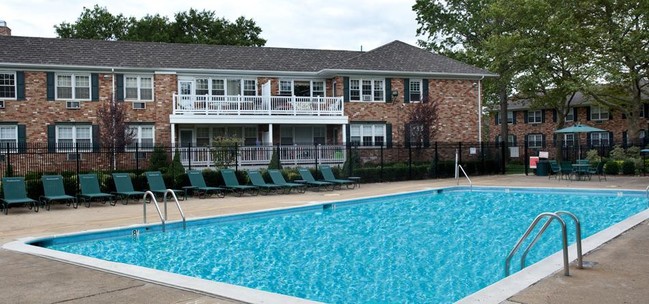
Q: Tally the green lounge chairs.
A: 11